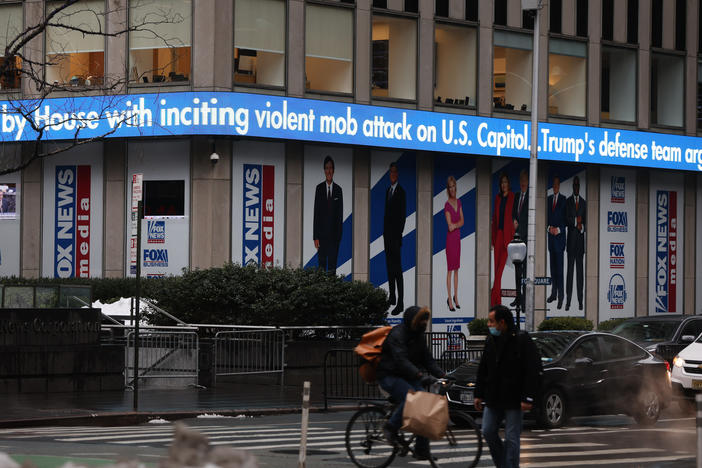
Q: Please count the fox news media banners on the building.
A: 3